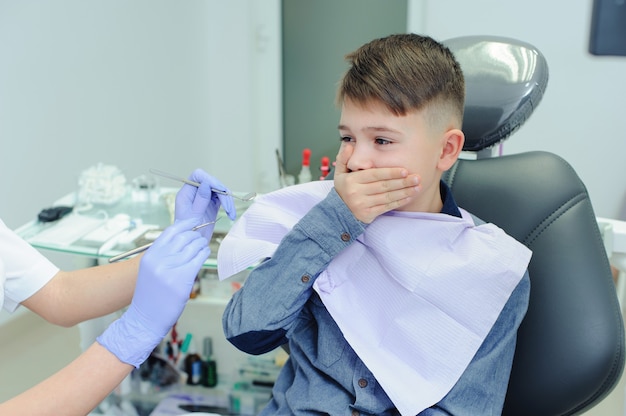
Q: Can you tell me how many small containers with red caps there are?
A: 2